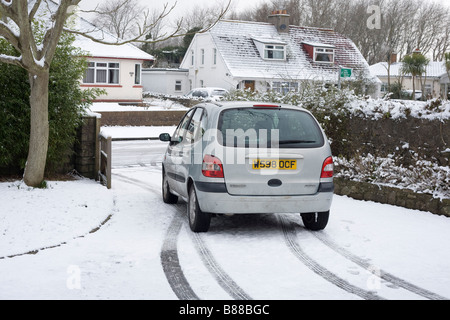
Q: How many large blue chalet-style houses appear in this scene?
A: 0